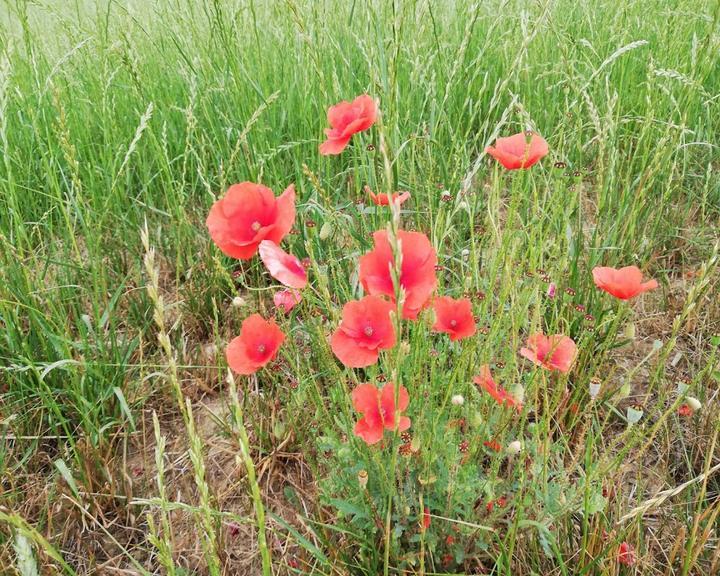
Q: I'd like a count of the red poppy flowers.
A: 14